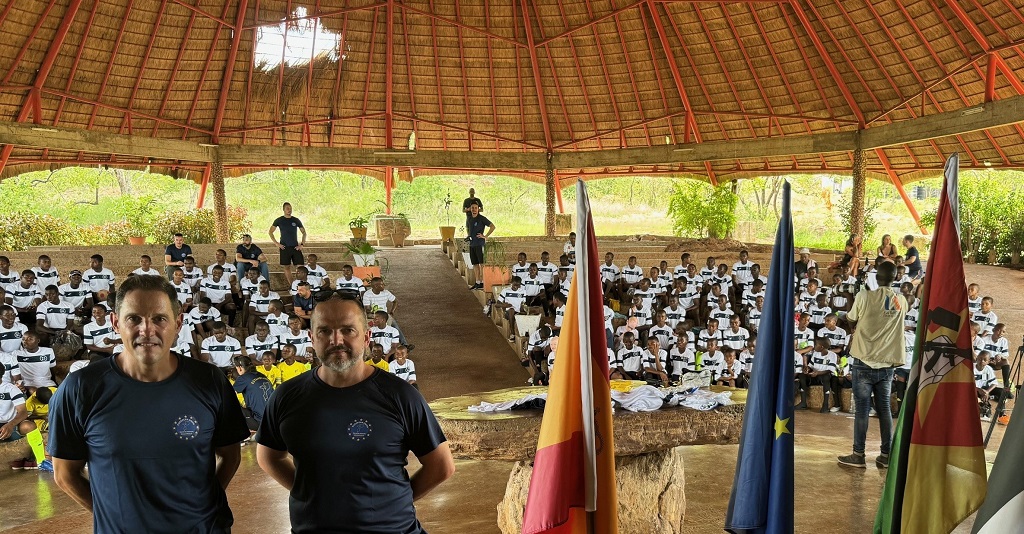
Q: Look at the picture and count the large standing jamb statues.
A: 0